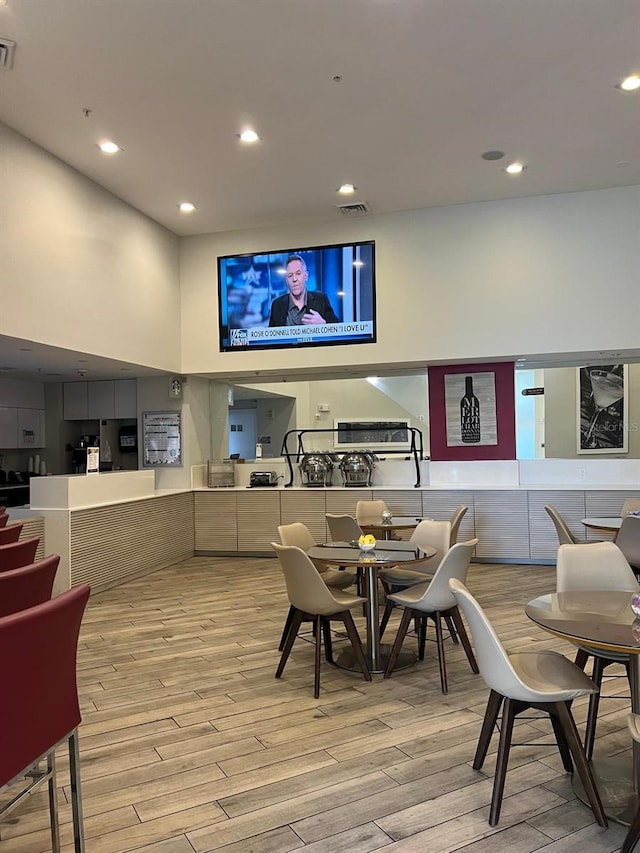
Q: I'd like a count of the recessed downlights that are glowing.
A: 6